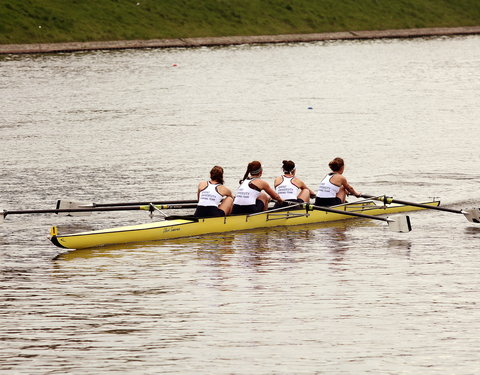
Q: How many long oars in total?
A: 4